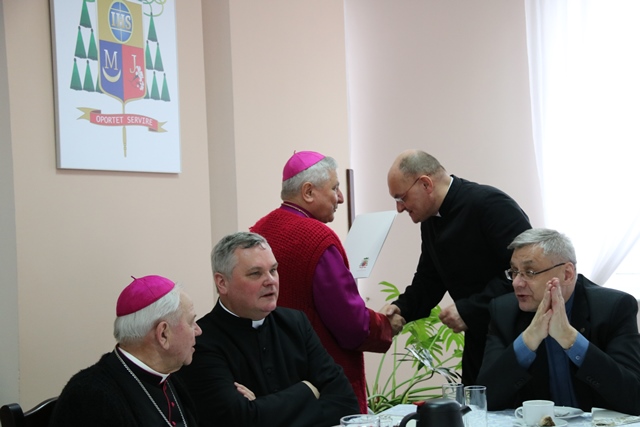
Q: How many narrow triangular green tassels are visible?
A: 12